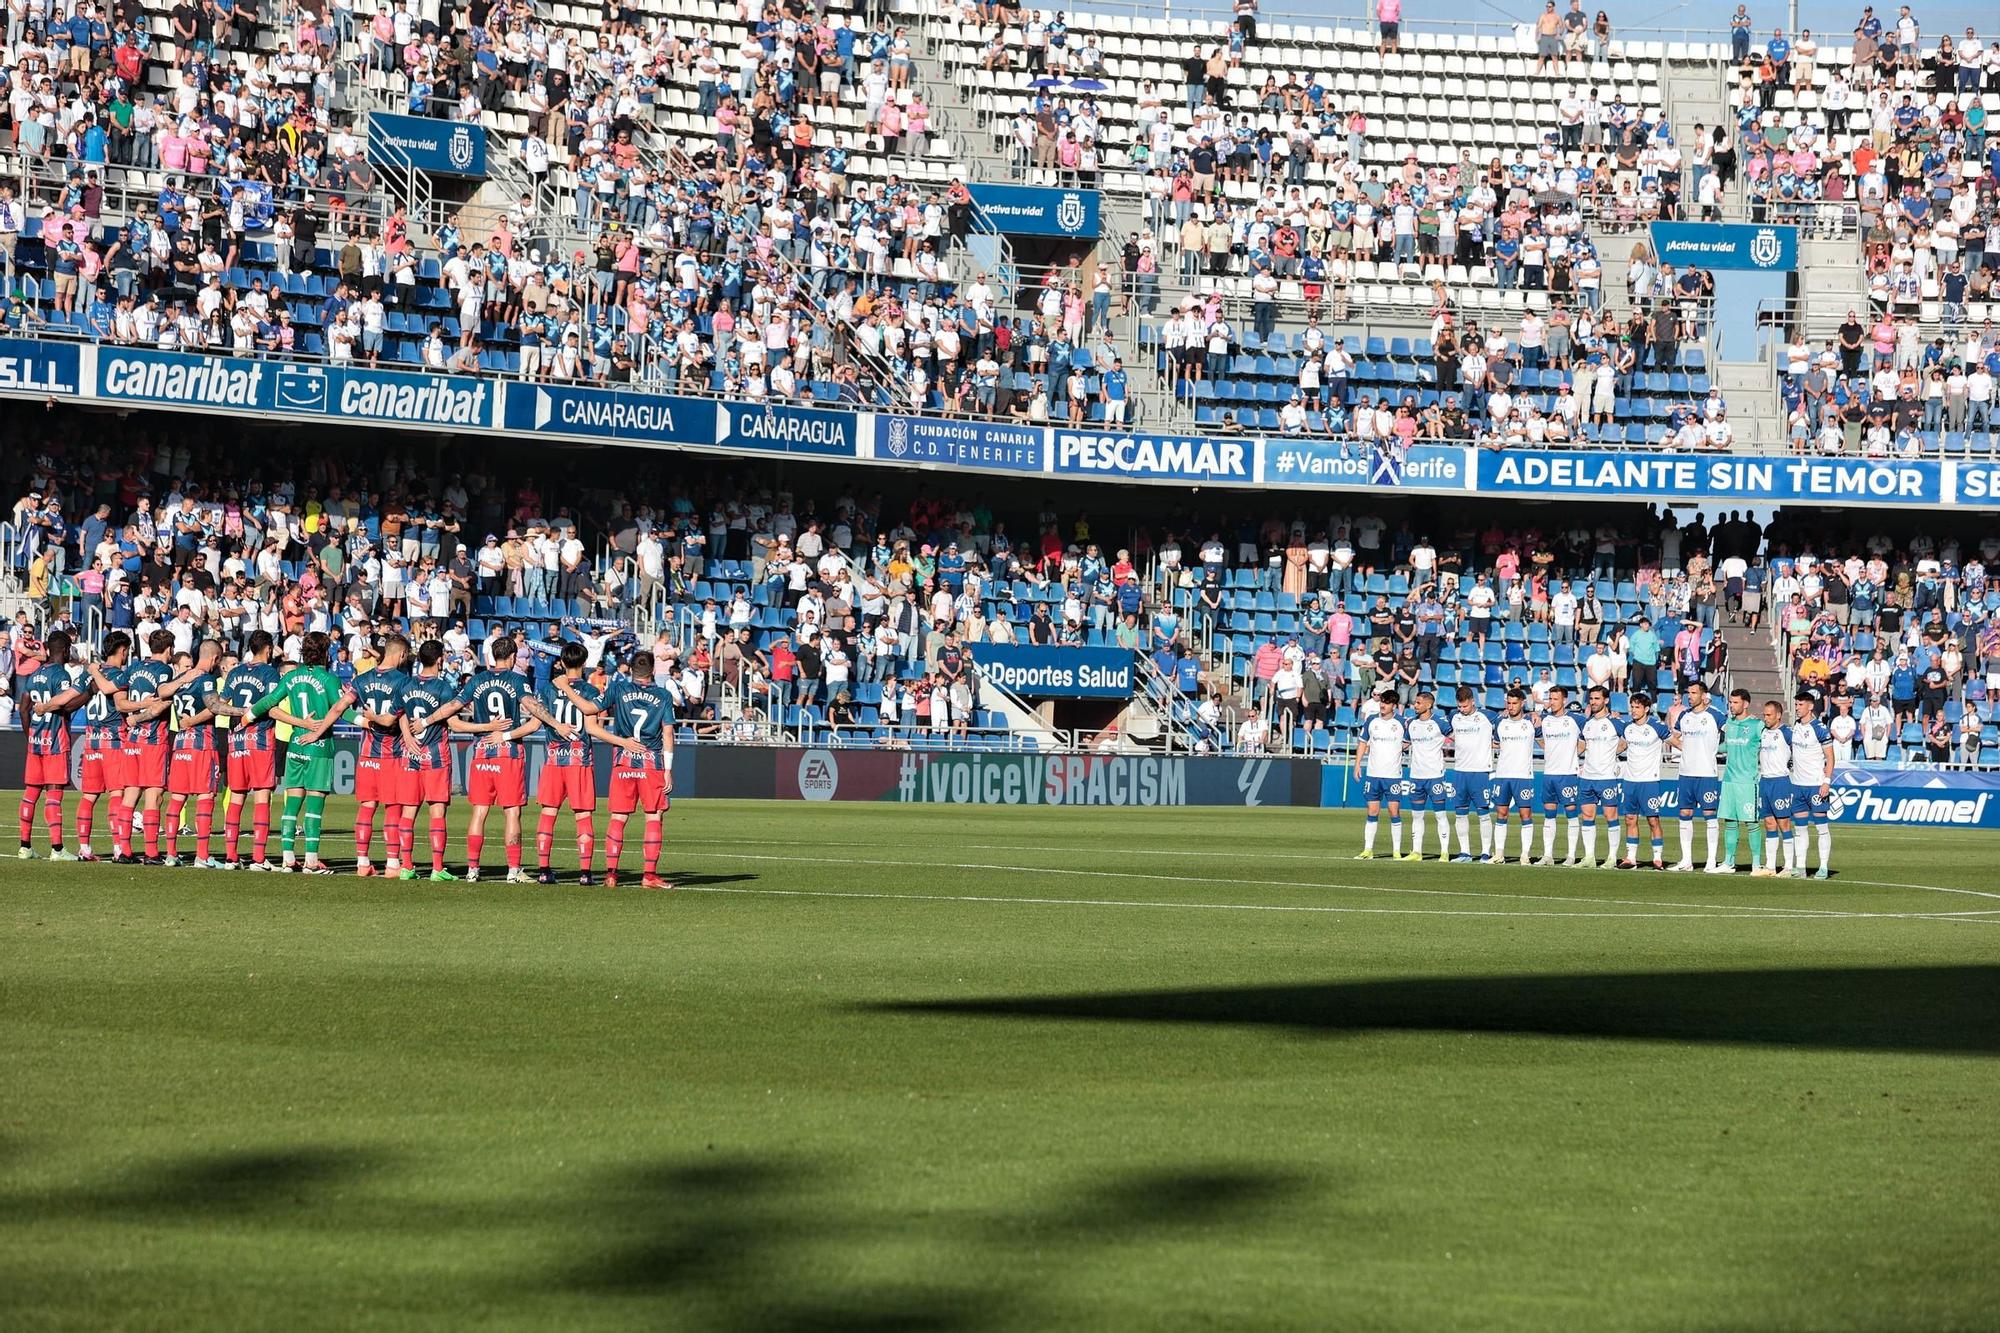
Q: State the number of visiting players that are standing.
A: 11